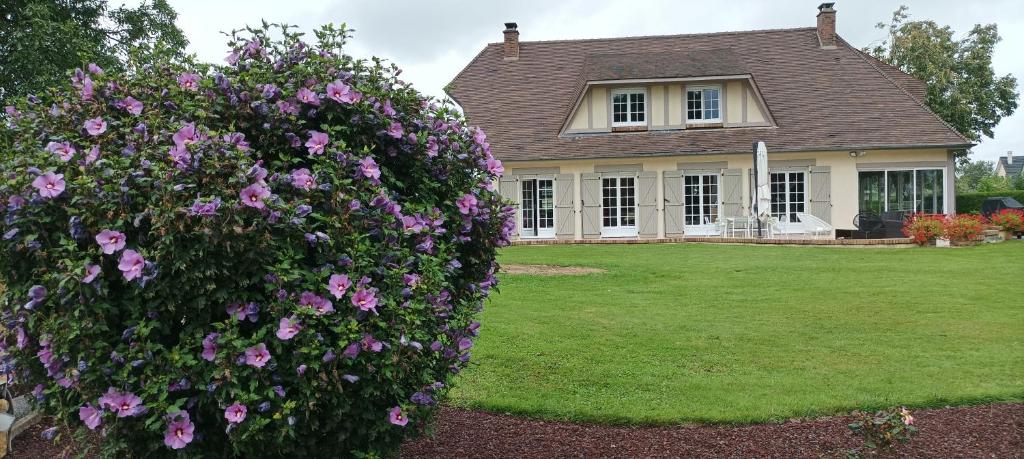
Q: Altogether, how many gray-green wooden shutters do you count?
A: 8